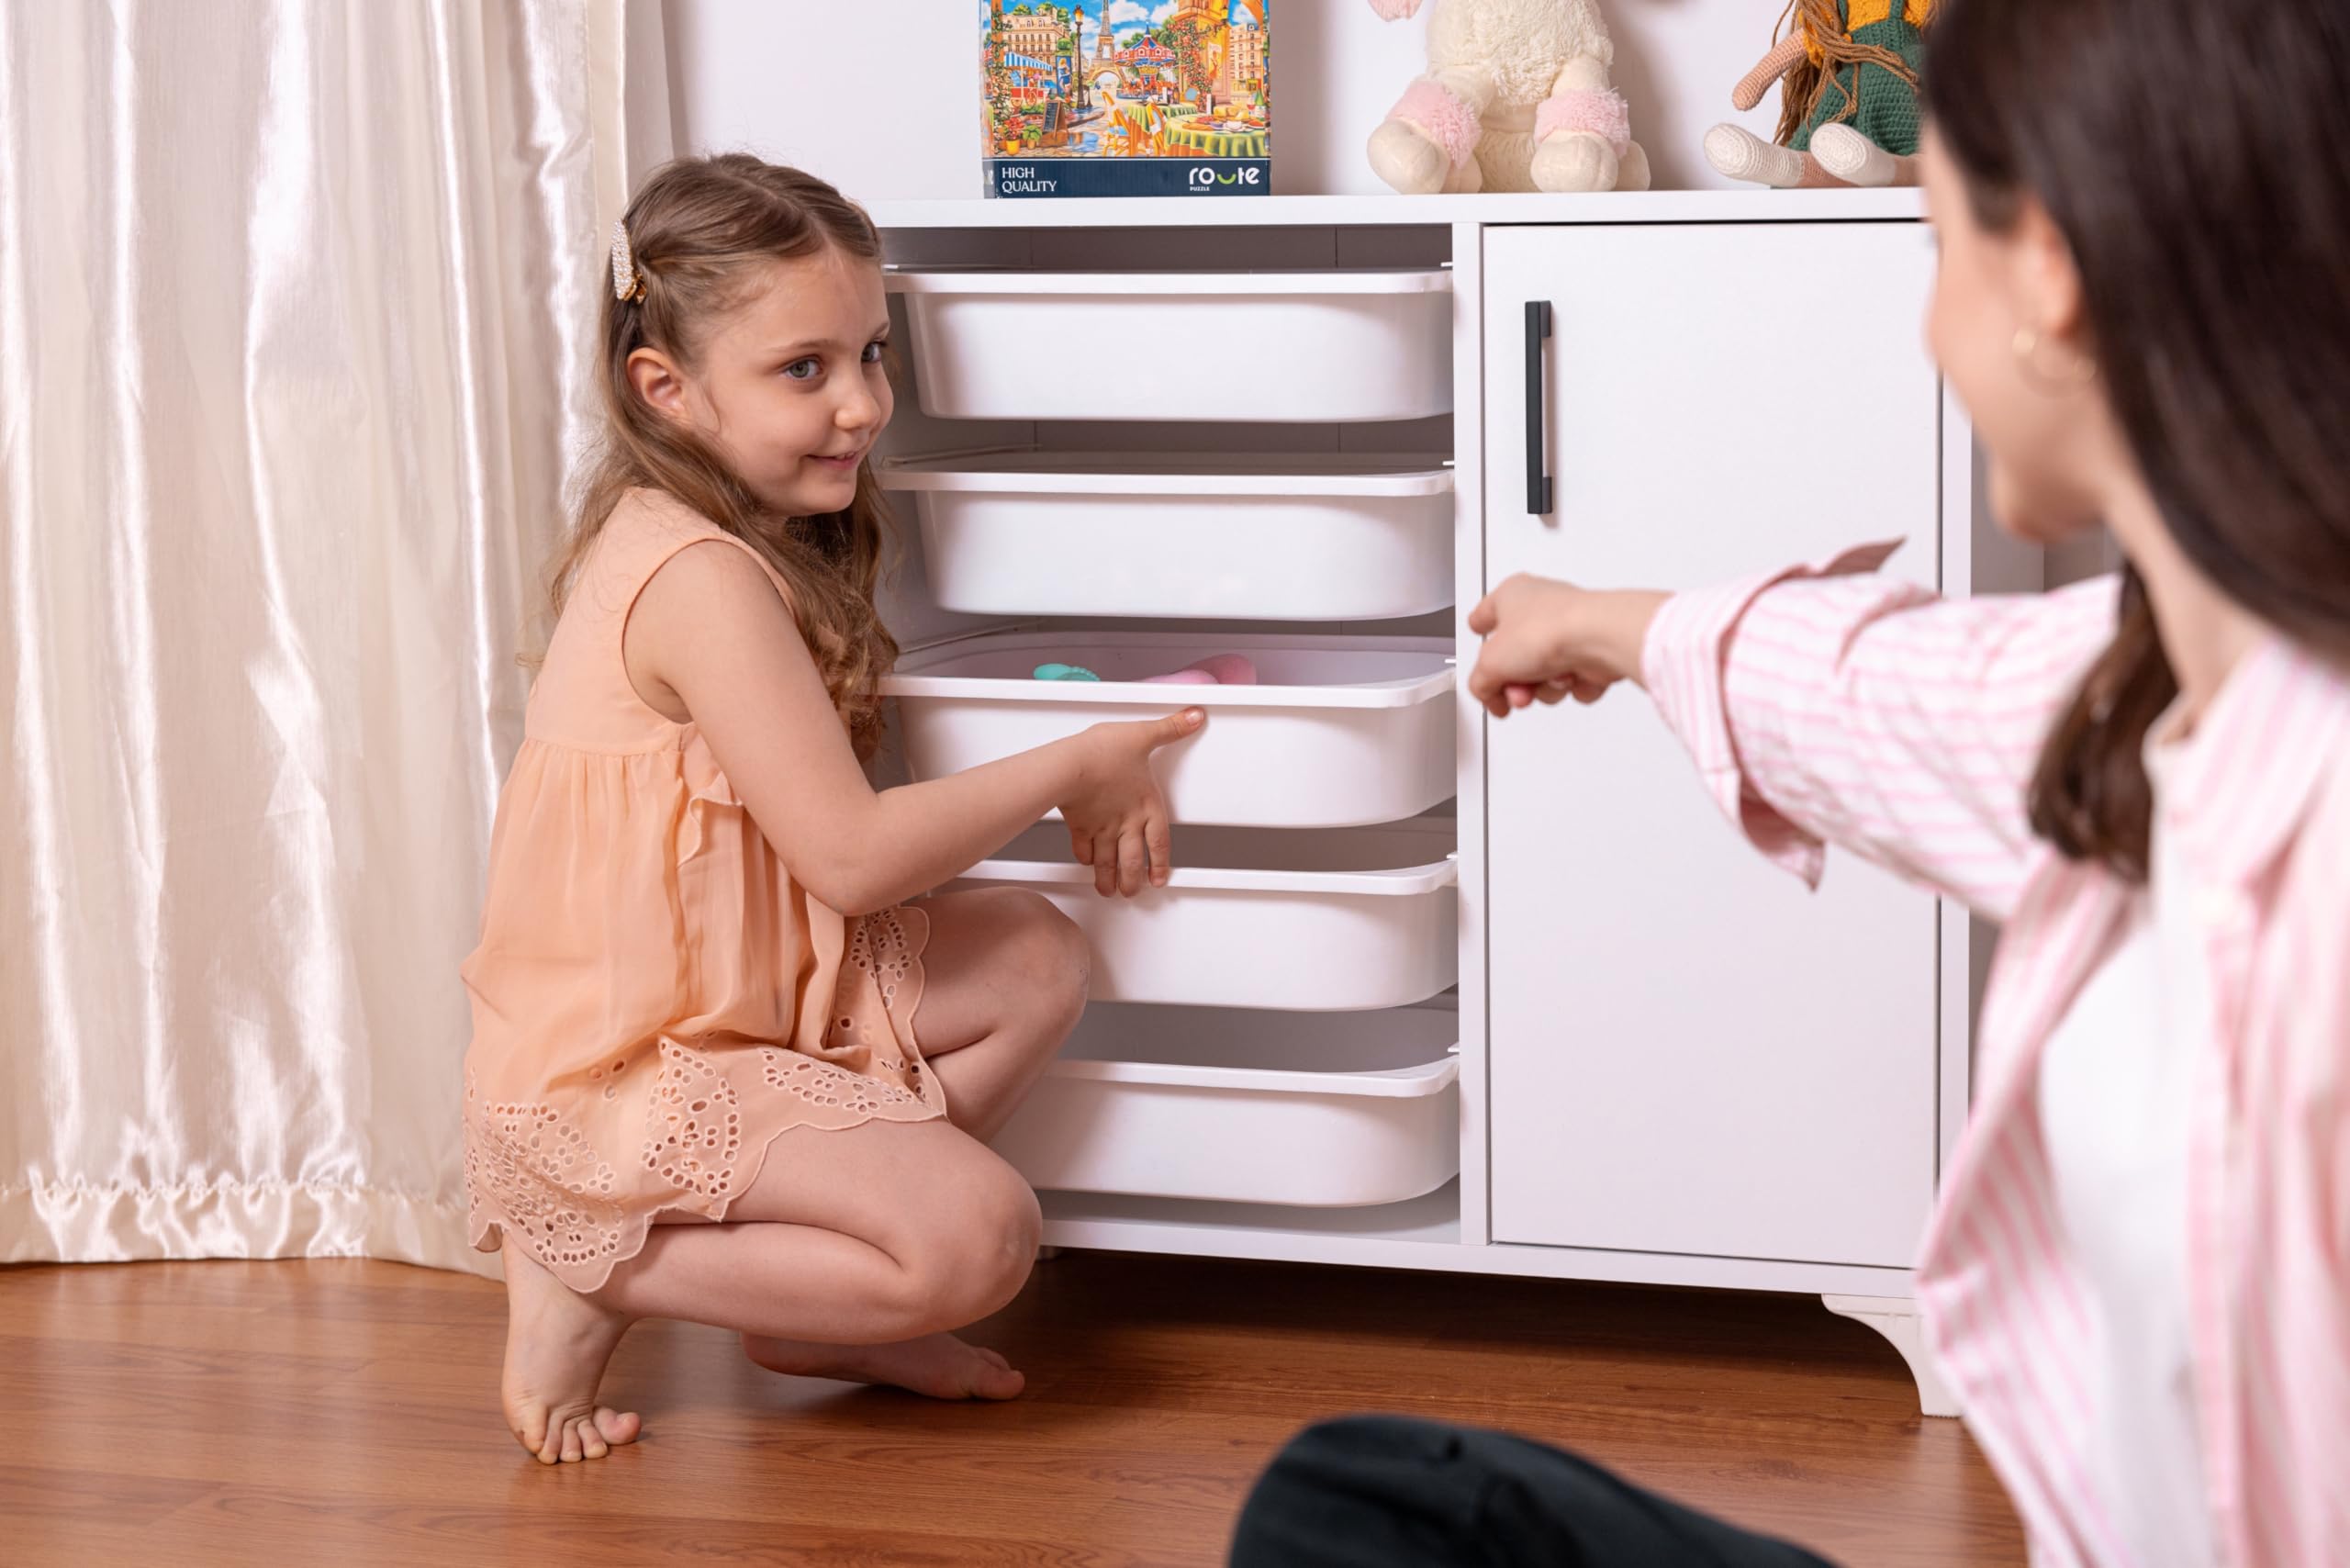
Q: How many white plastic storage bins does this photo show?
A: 5